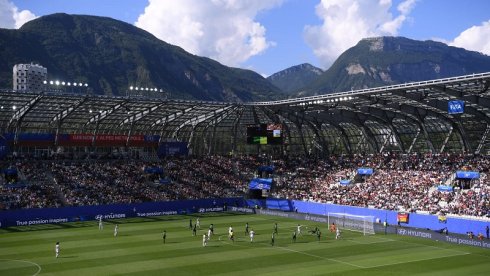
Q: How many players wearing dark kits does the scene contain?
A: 10